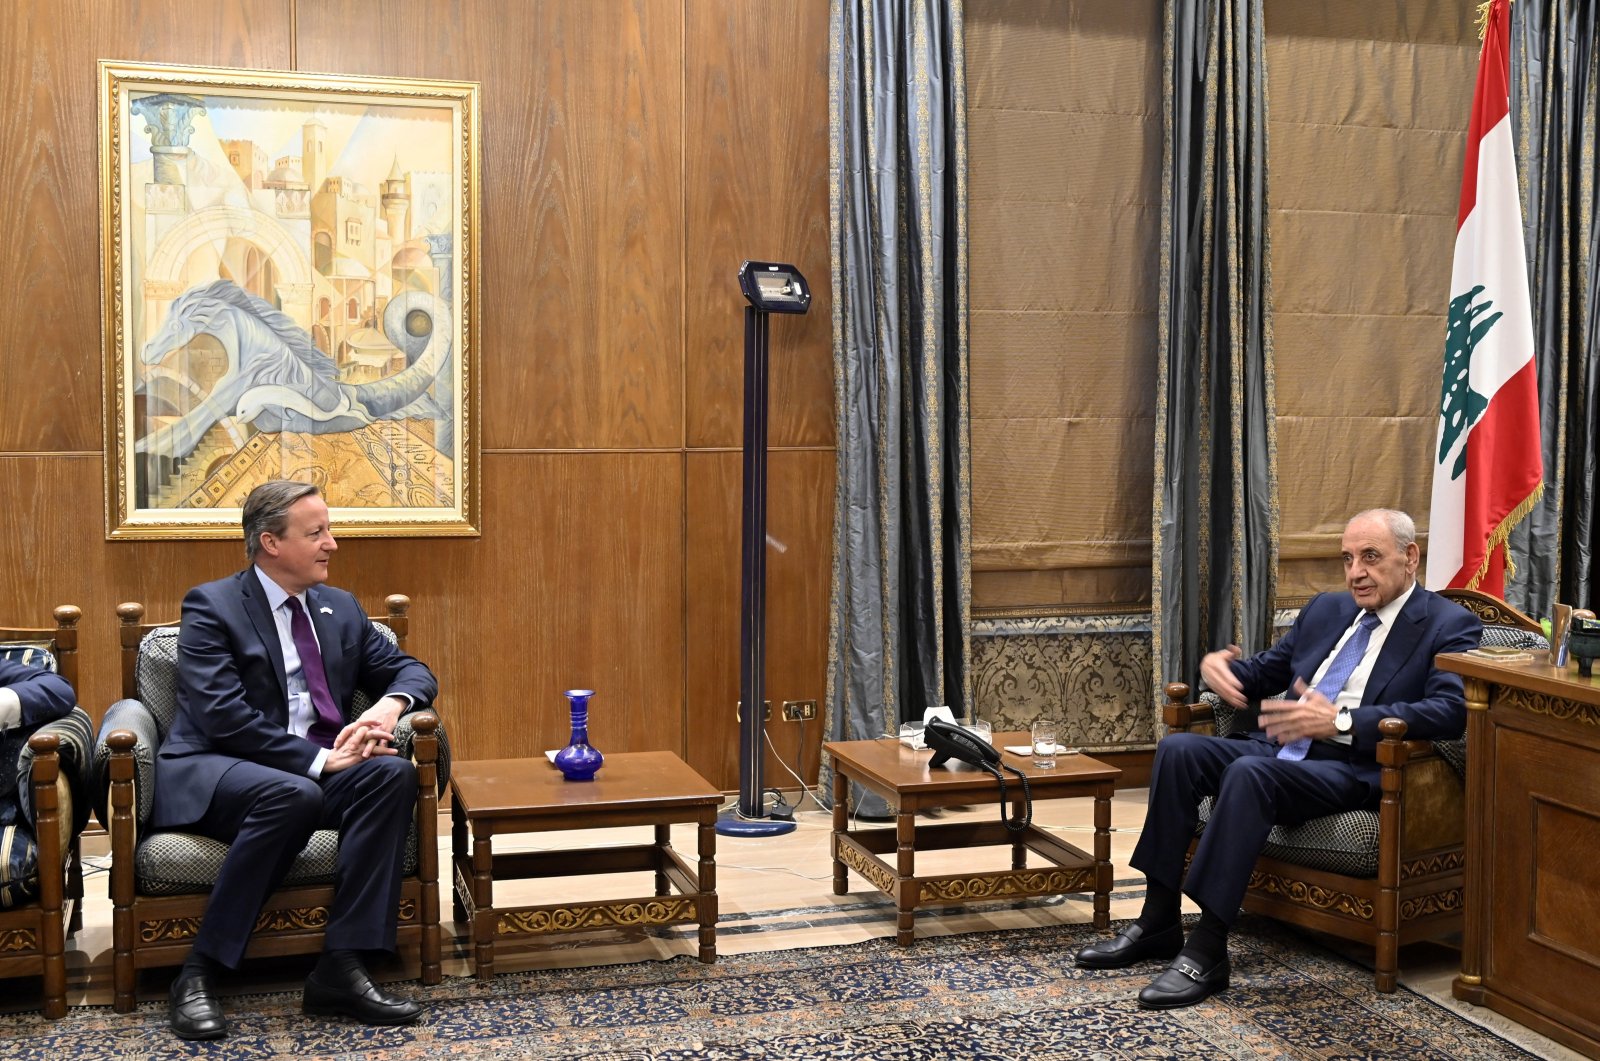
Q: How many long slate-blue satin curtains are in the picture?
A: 3